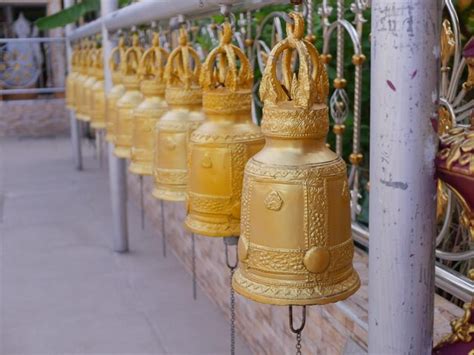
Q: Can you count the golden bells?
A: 10